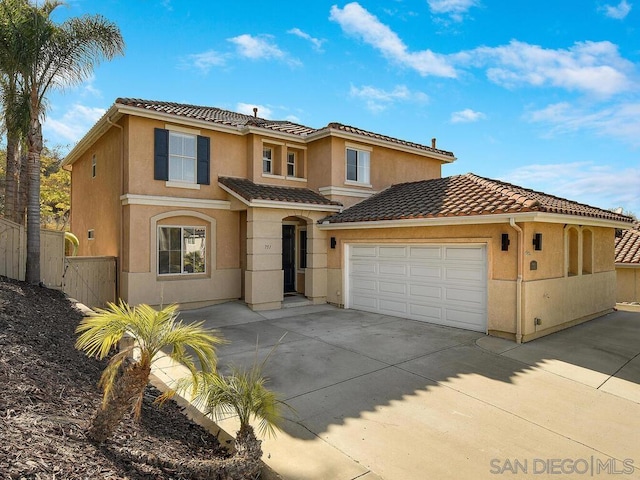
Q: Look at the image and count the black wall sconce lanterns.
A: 3